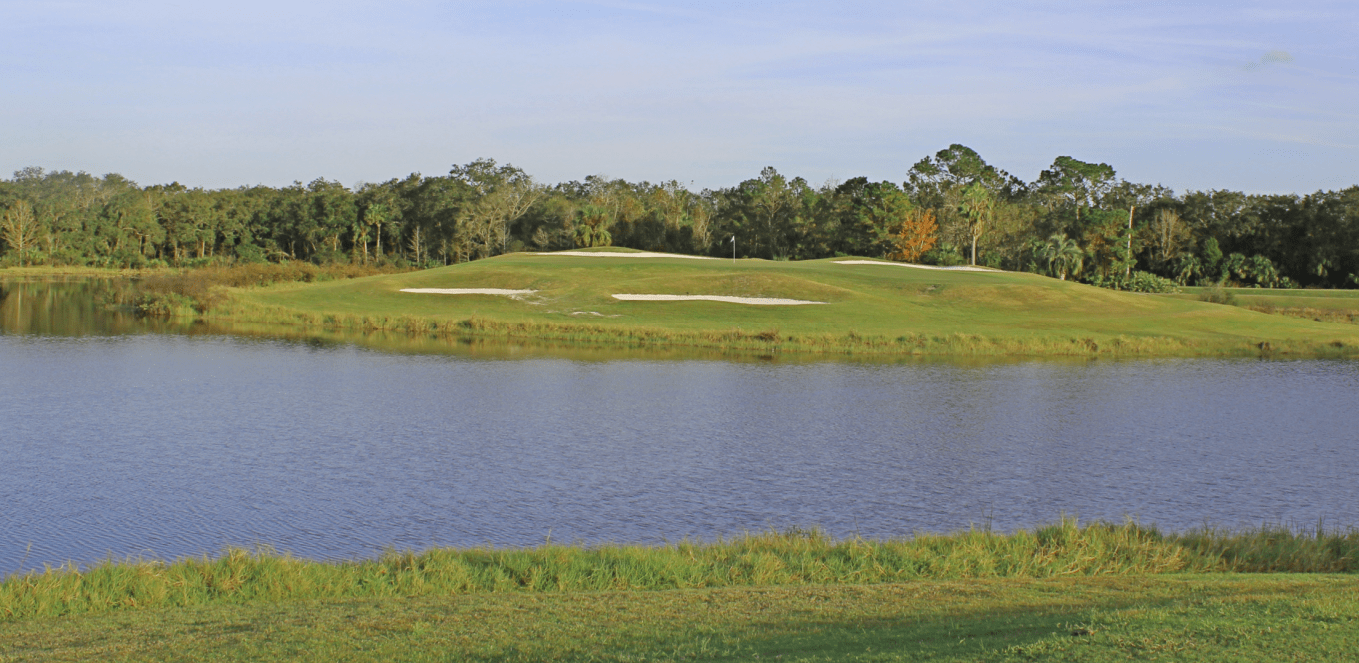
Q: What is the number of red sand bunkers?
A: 0